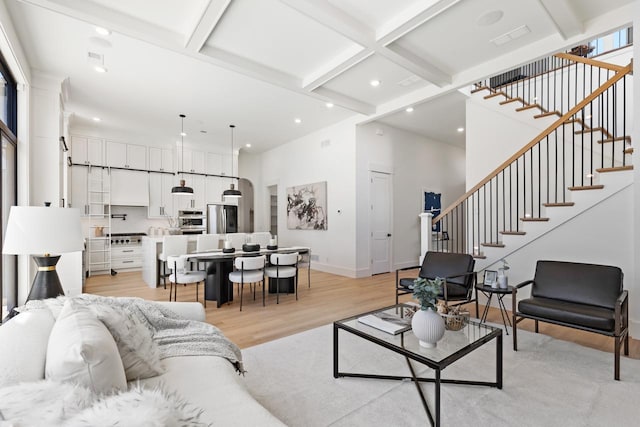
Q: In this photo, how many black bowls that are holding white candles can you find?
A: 2